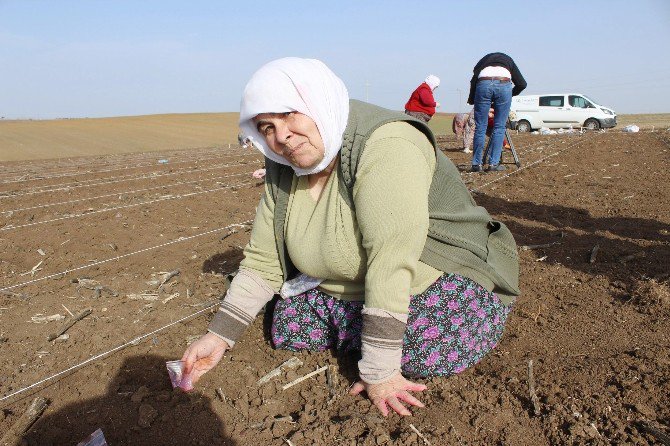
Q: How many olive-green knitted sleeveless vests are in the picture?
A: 1